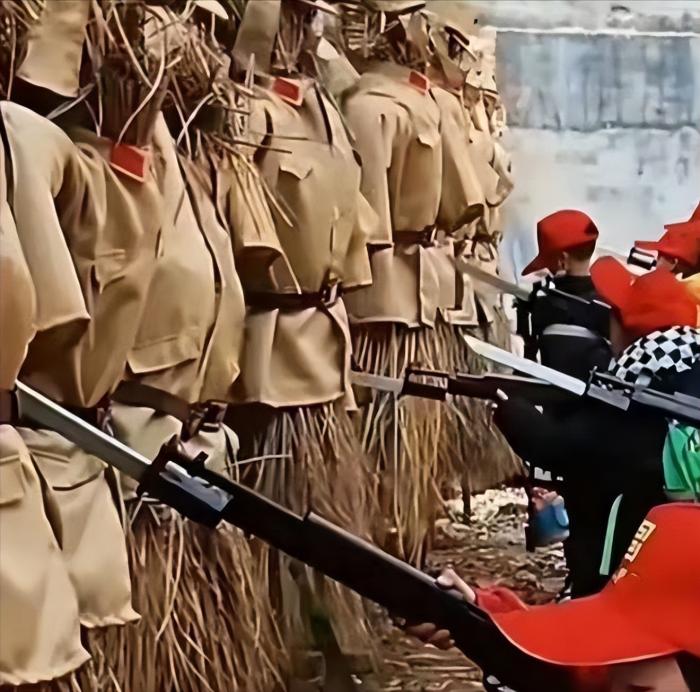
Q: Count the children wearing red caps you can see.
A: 5